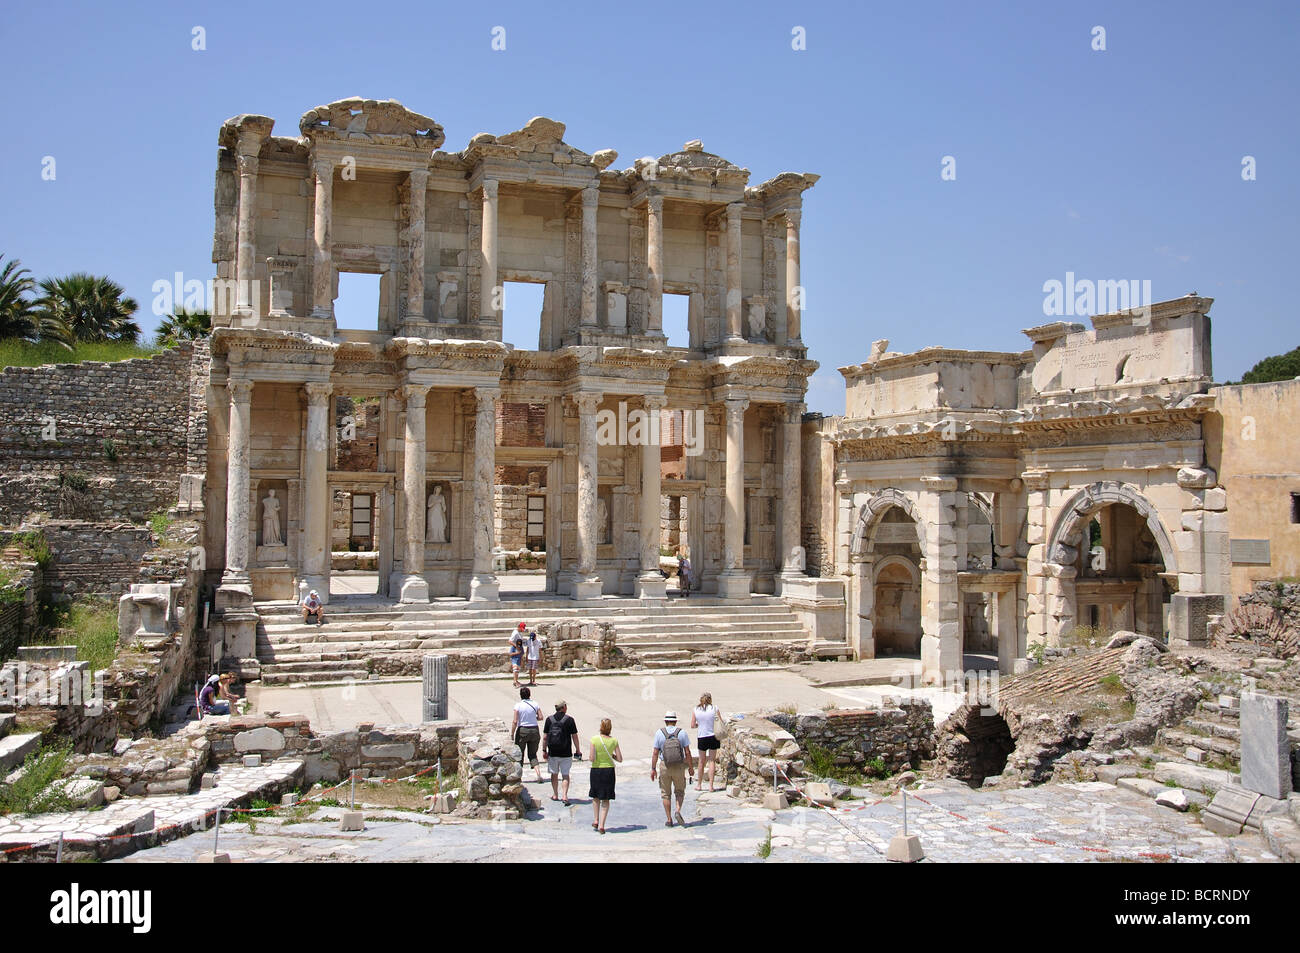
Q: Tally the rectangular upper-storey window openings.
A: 3